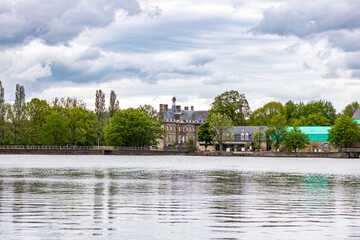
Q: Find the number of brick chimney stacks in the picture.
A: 5